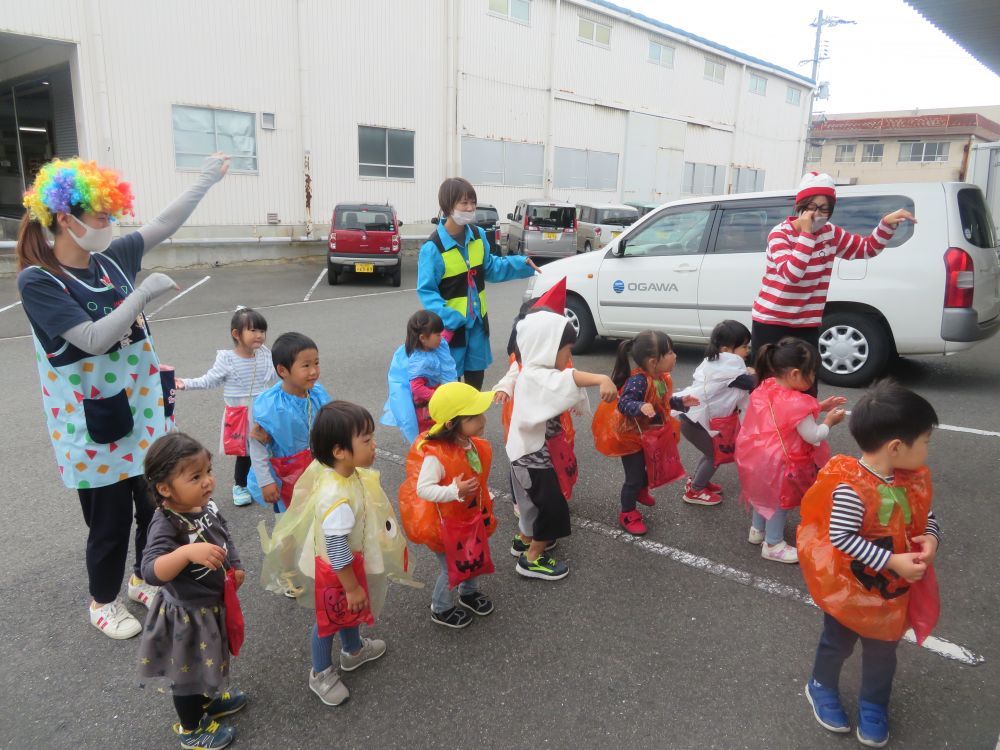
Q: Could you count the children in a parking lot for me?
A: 12